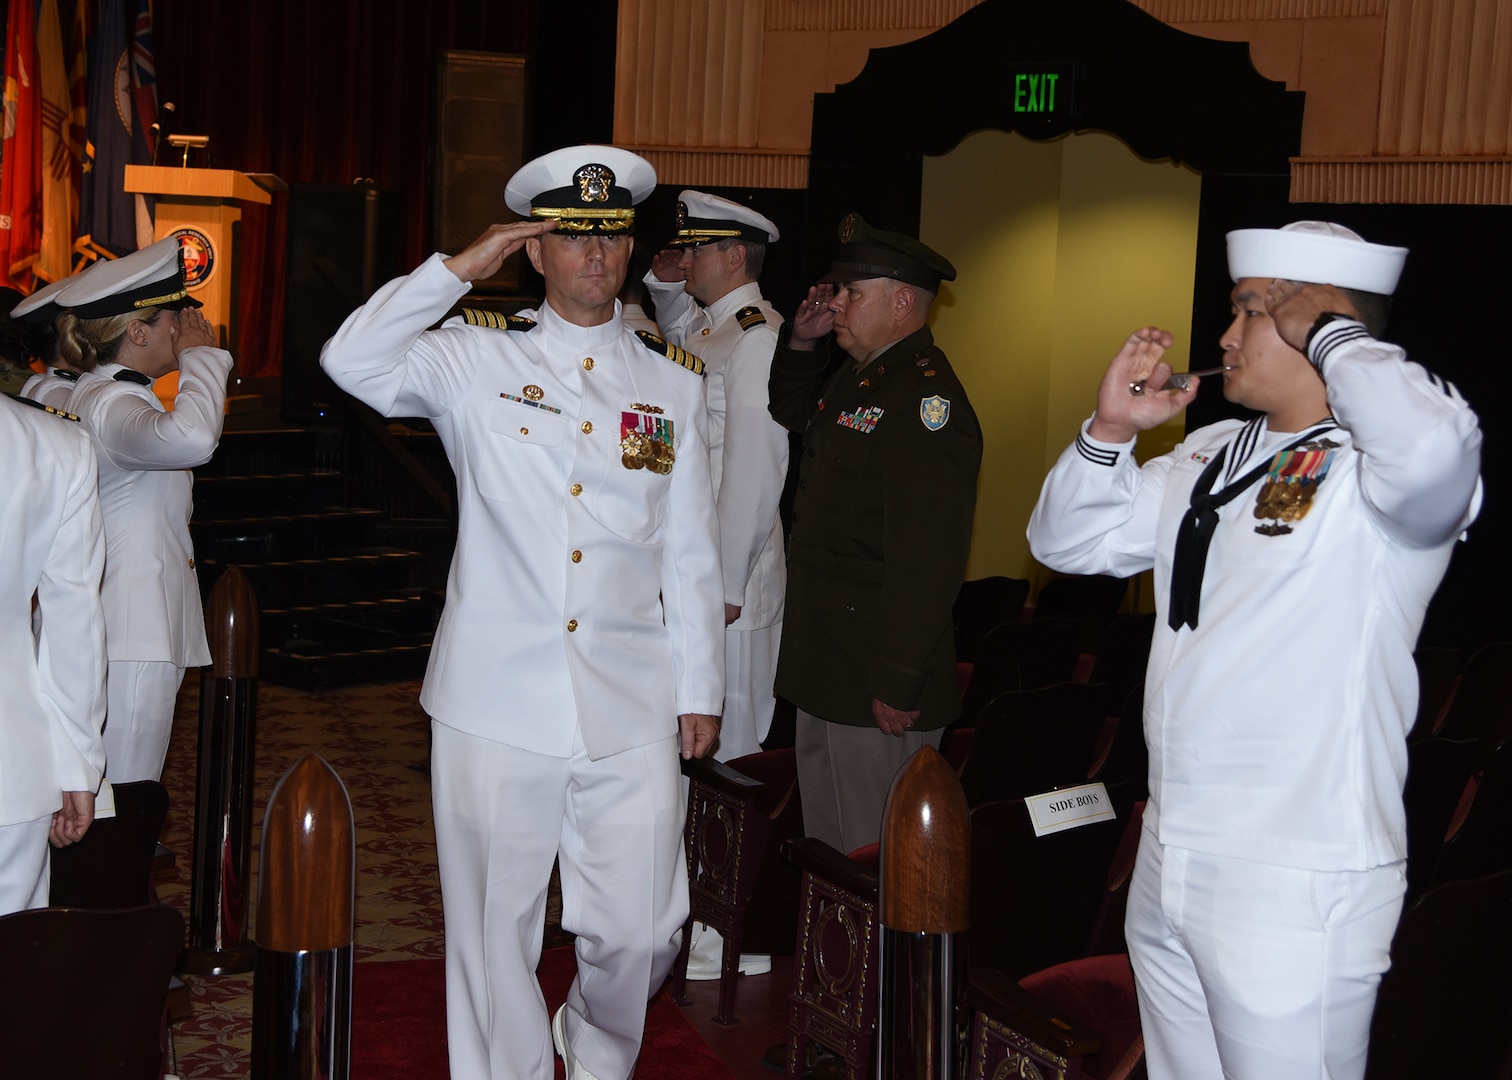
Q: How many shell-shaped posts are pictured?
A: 3